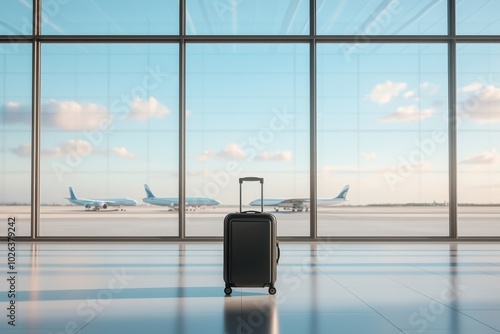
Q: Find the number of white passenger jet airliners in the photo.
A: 3